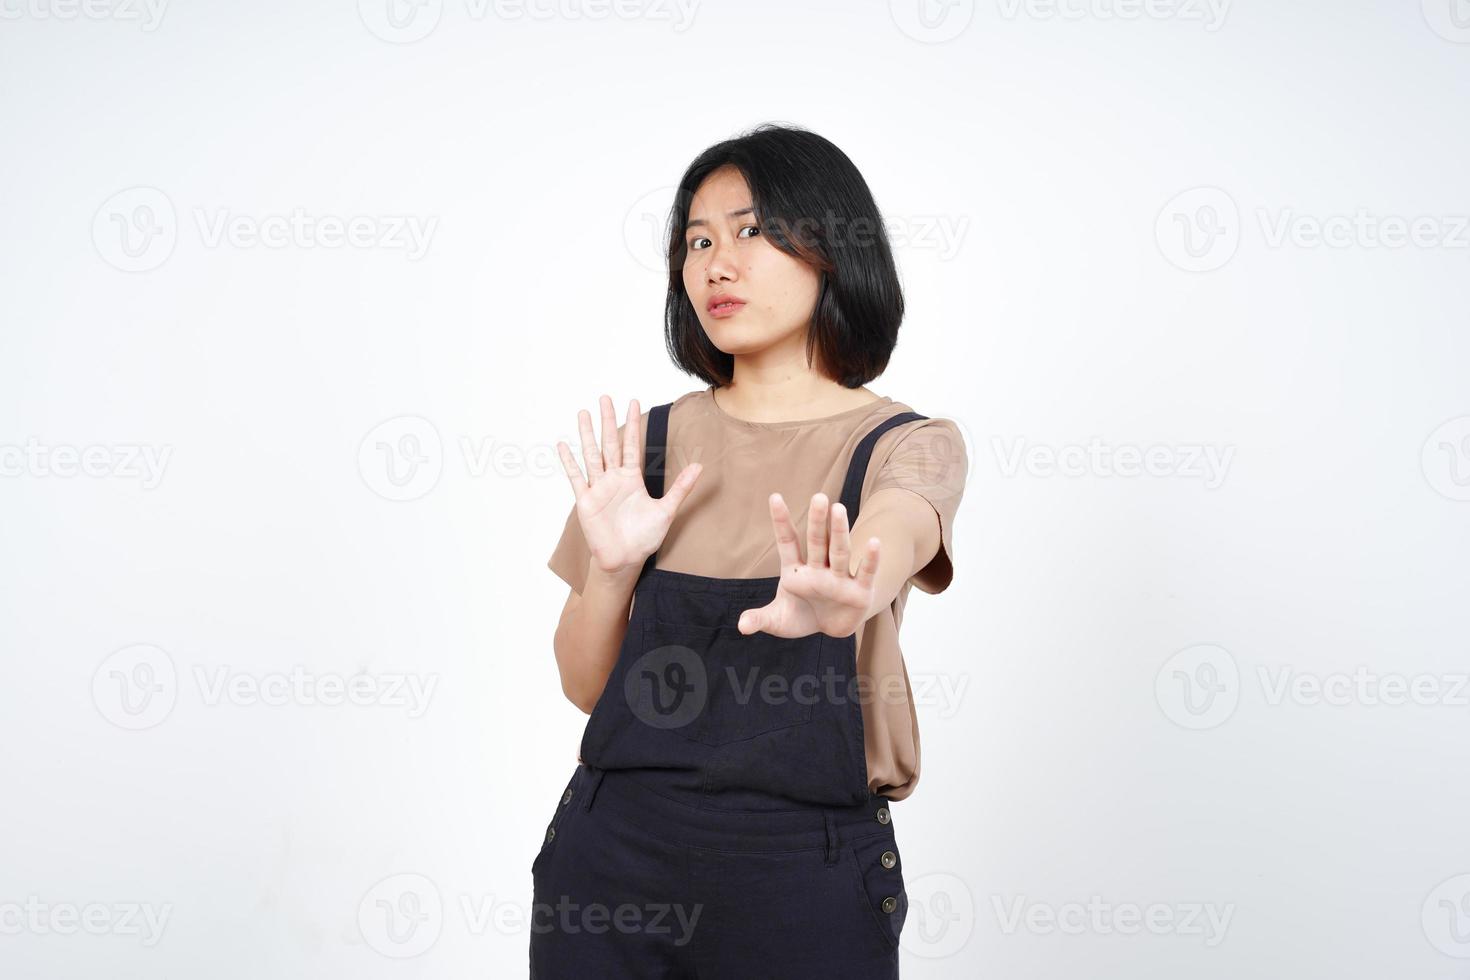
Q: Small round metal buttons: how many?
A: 5